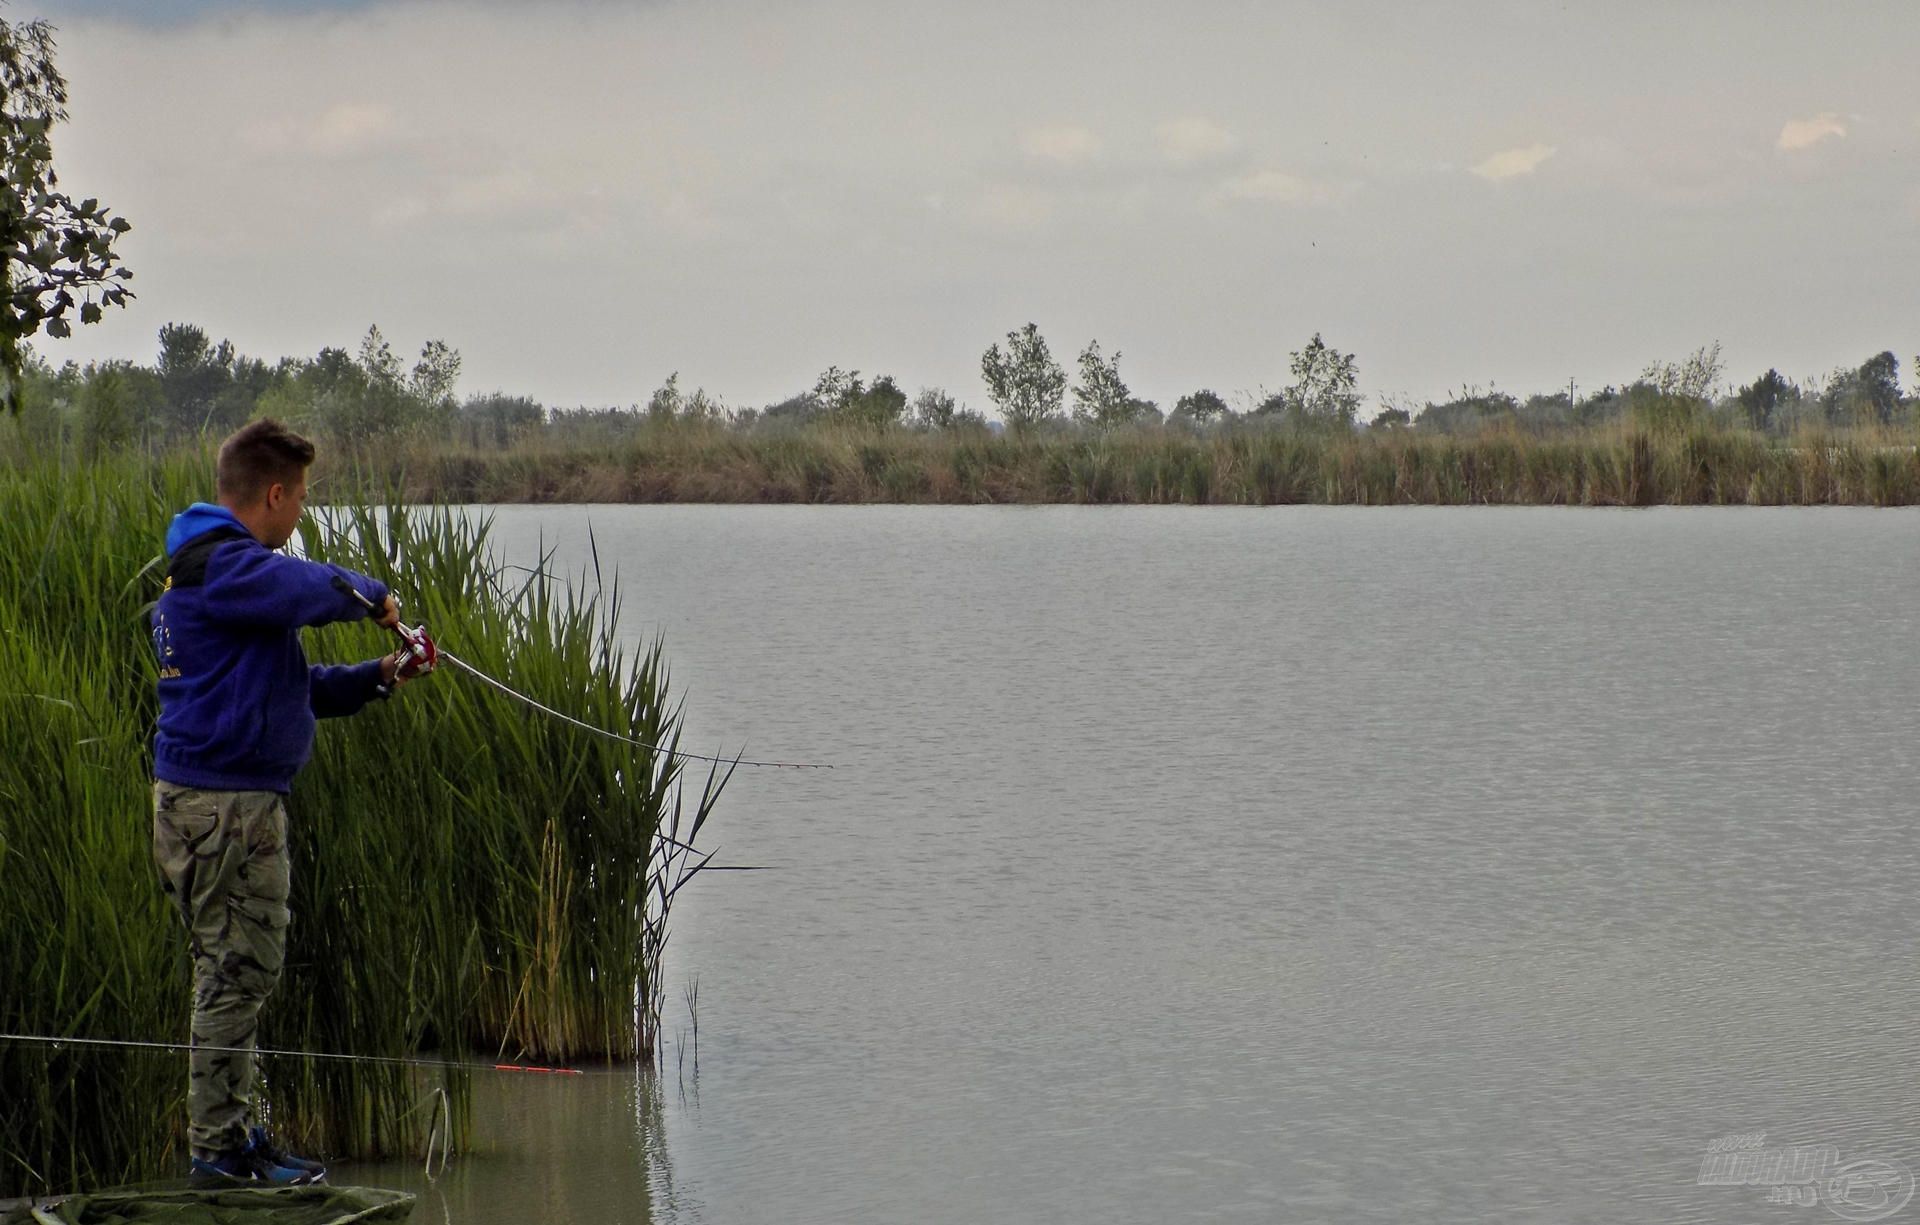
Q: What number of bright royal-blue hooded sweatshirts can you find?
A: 1